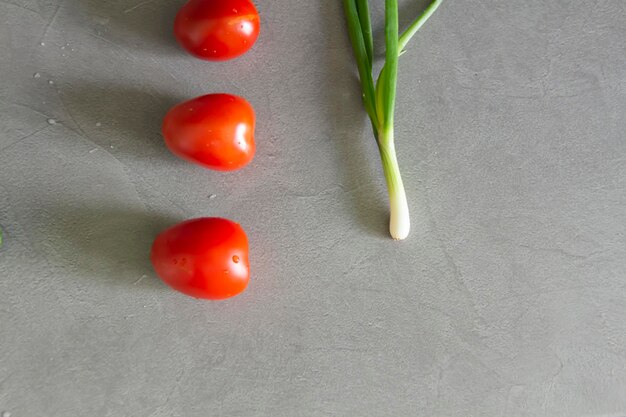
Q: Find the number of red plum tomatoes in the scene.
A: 3